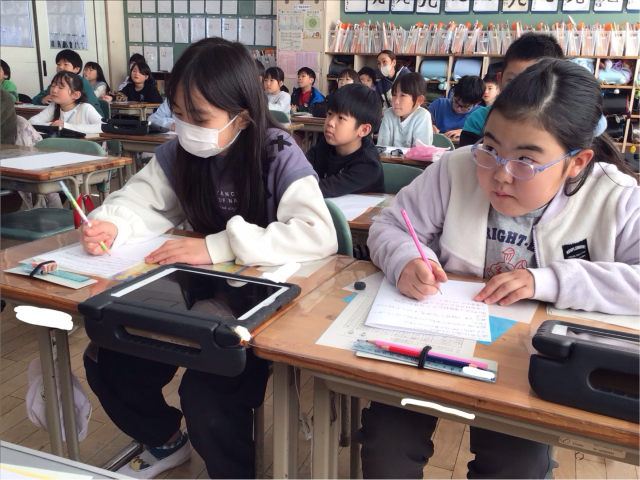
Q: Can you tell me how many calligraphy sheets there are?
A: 11